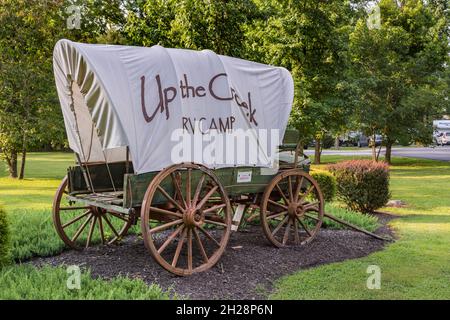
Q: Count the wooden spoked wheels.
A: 3